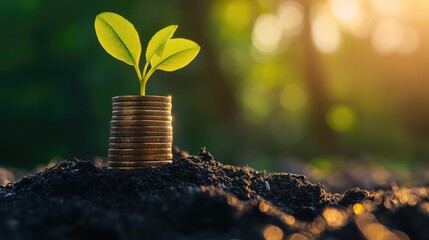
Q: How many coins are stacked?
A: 13